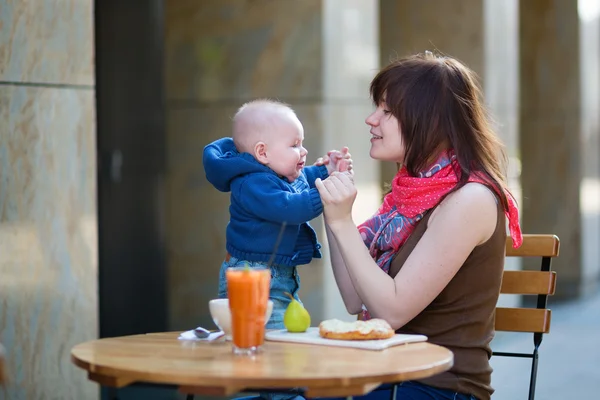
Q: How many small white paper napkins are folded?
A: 1